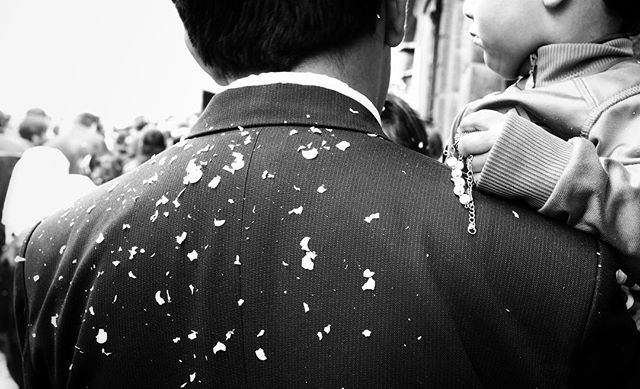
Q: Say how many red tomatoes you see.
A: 0